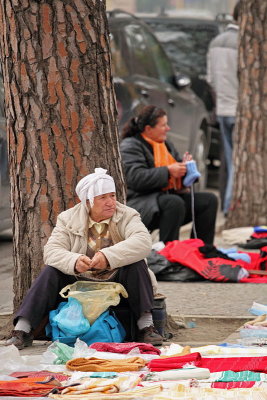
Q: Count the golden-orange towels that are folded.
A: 1